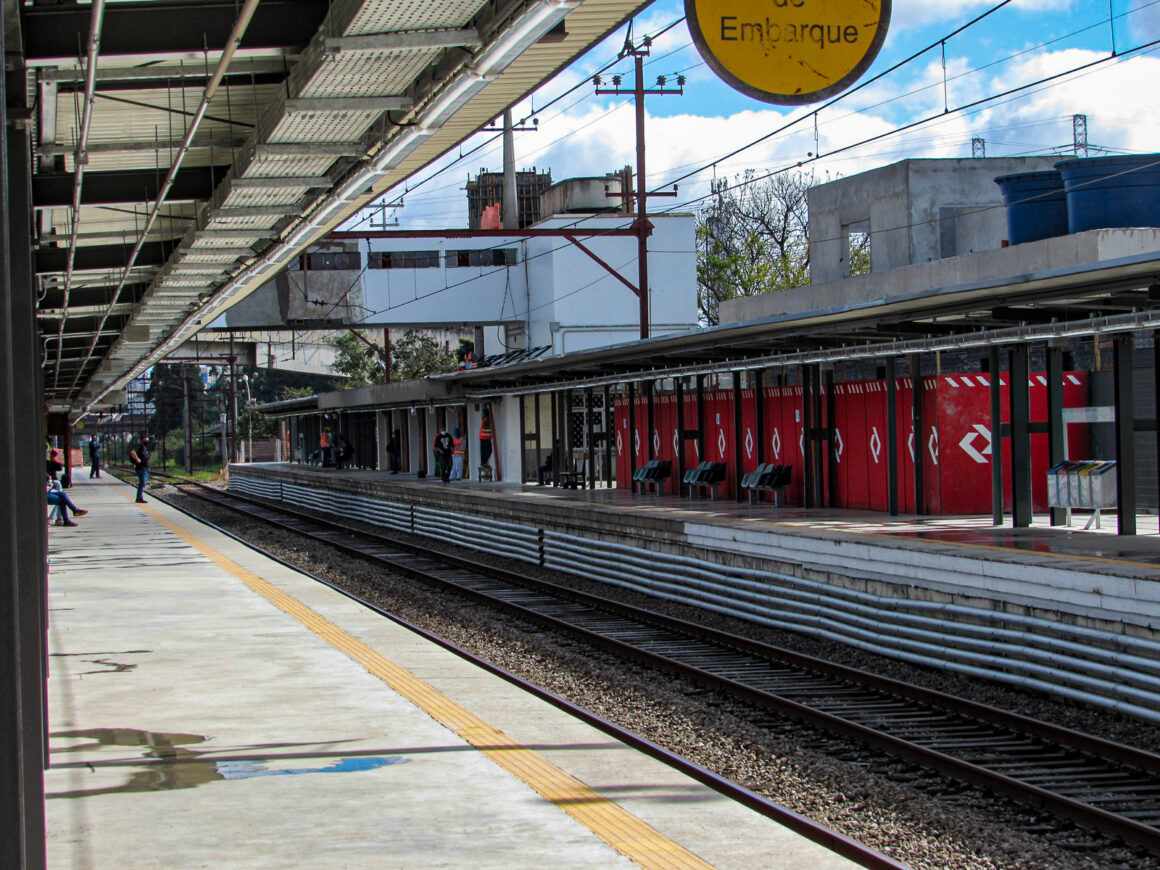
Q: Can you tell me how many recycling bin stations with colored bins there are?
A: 1